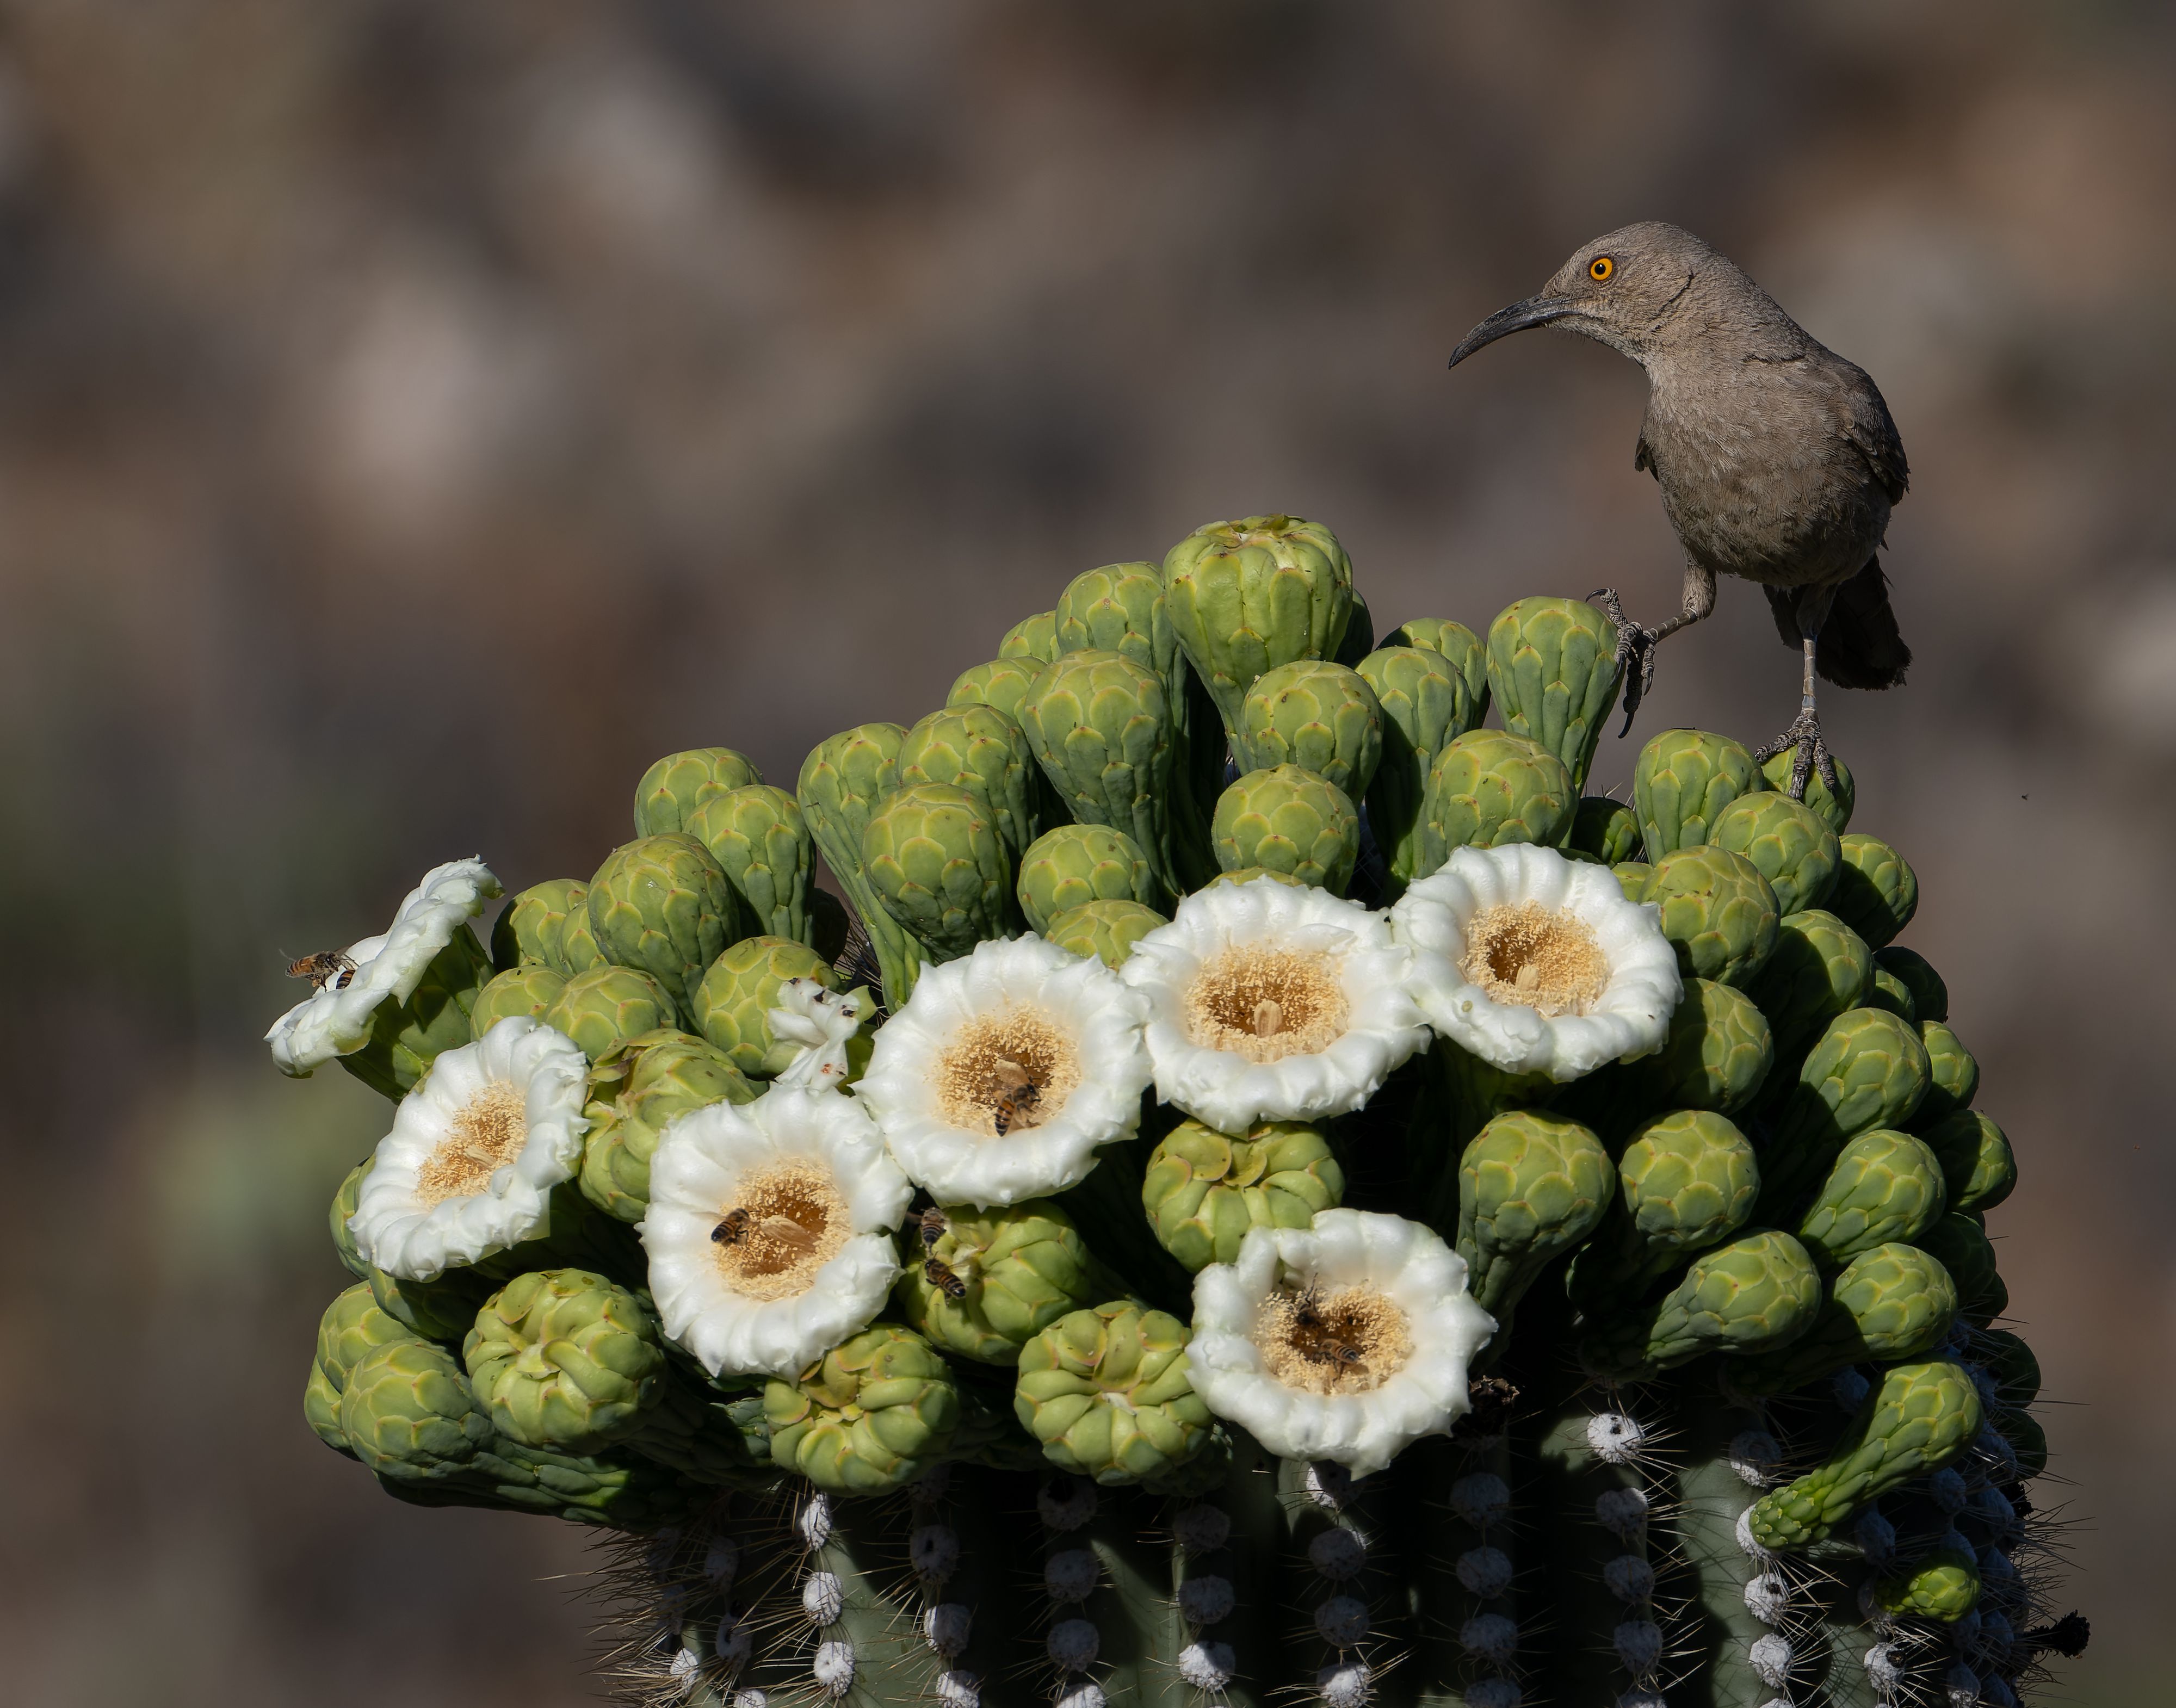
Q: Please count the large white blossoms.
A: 7